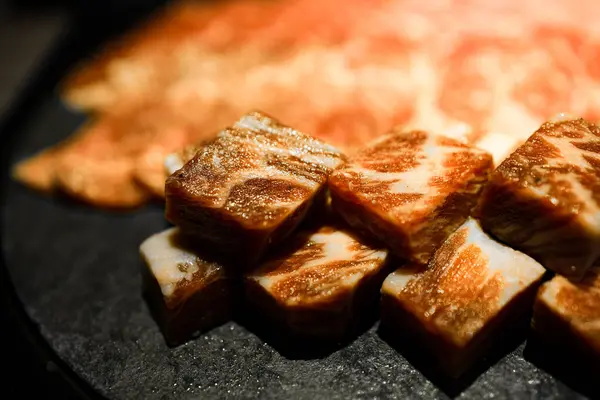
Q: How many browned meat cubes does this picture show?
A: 7